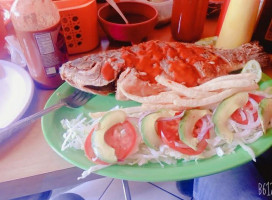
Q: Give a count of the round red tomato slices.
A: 3